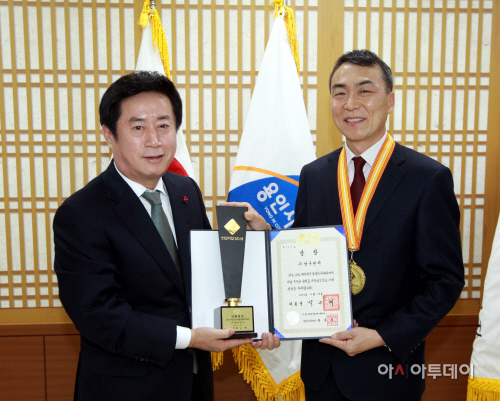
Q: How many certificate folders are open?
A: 1